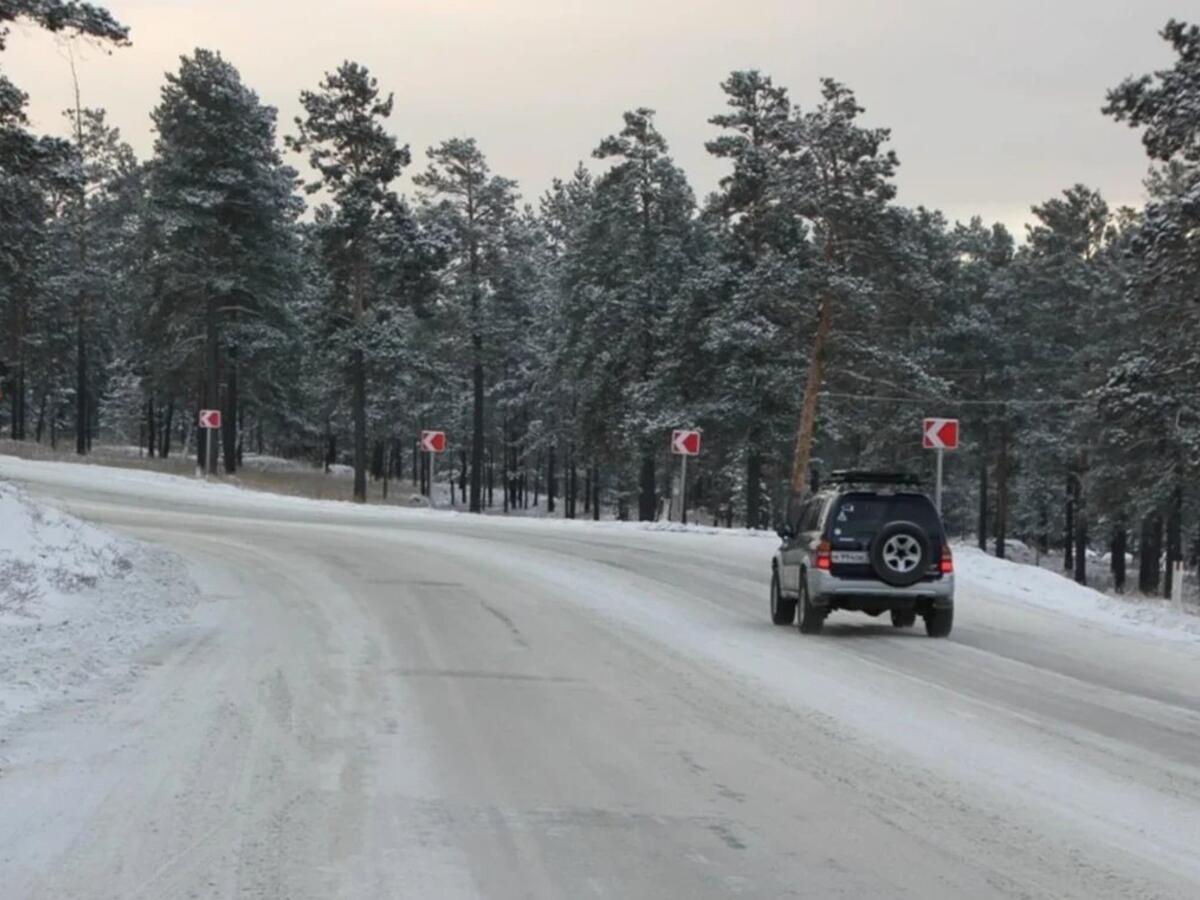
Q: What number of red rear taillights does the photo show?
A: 2